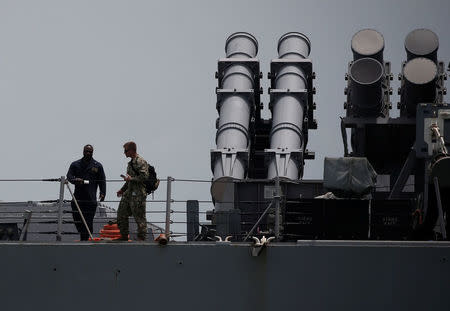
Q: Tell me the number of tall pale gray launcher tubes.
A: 2